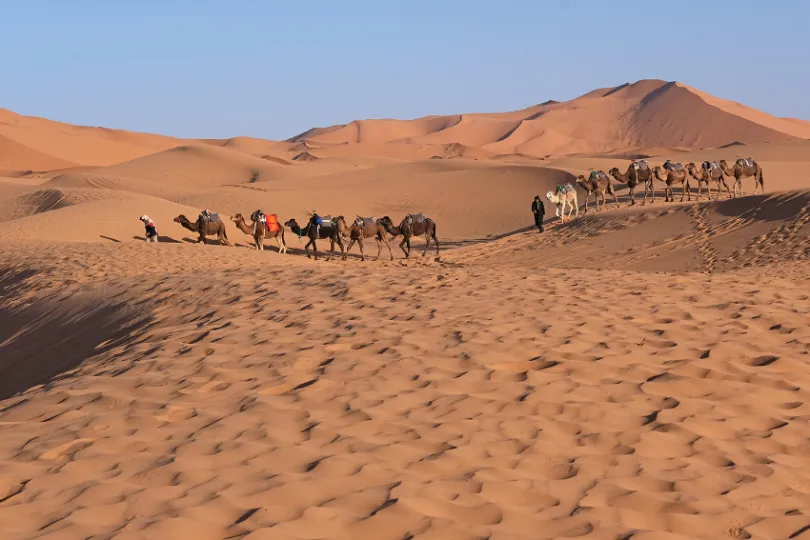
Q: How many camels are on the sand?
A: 11